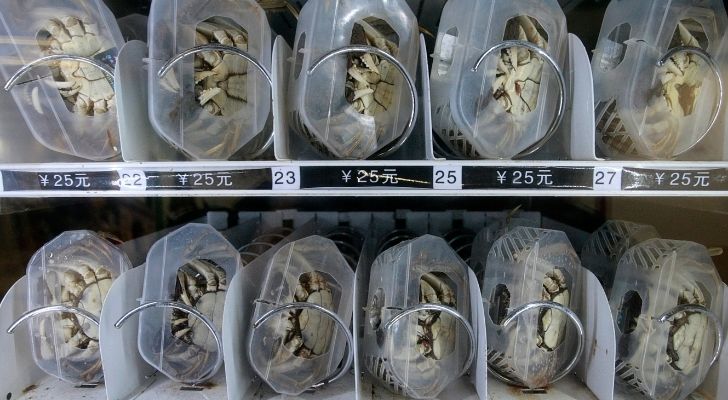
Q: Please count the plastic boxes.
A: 11